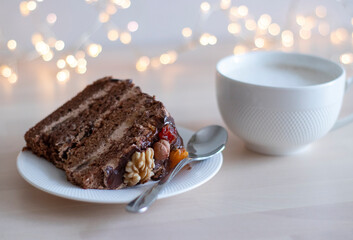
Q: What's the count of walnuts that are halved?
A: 1